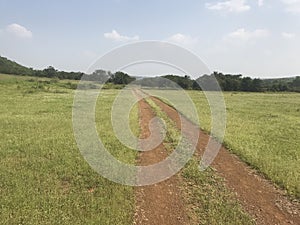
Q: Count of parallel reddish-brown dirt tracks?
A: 2